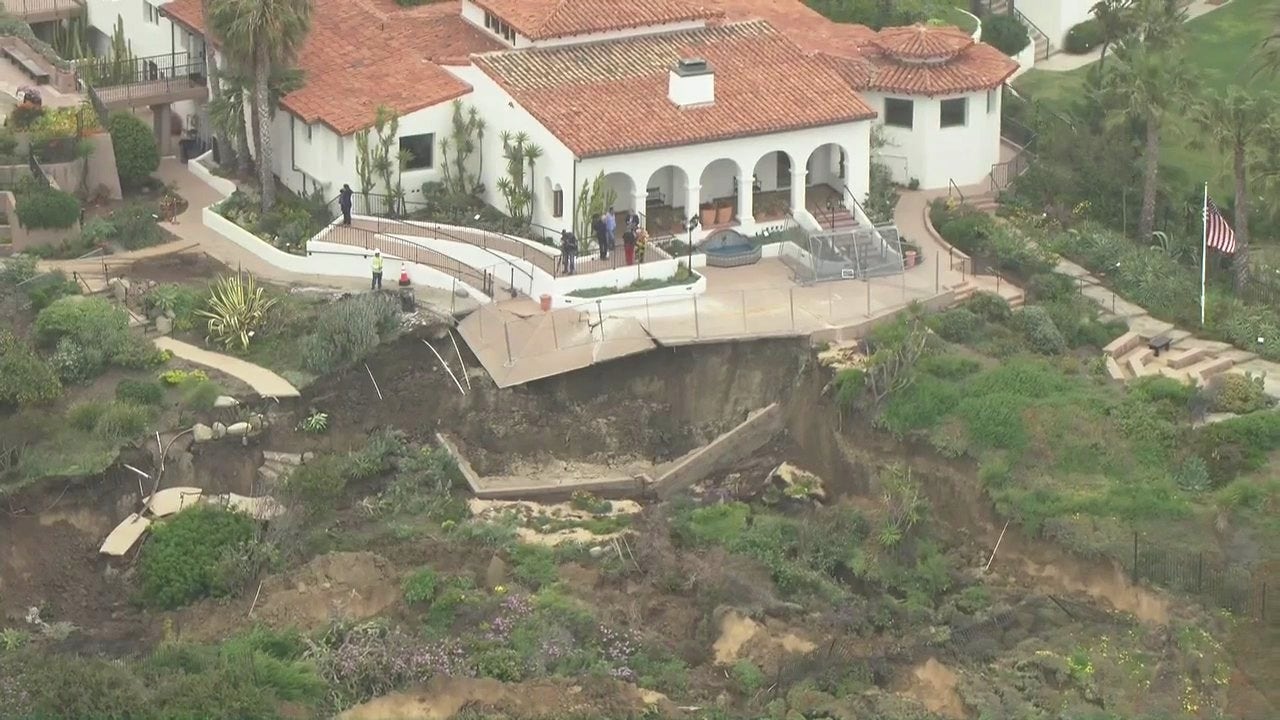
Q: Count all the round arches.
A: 5